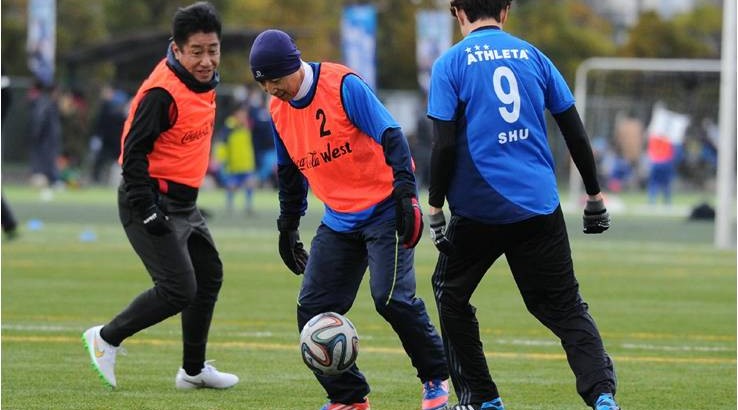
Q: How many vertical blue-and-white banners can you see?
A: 3